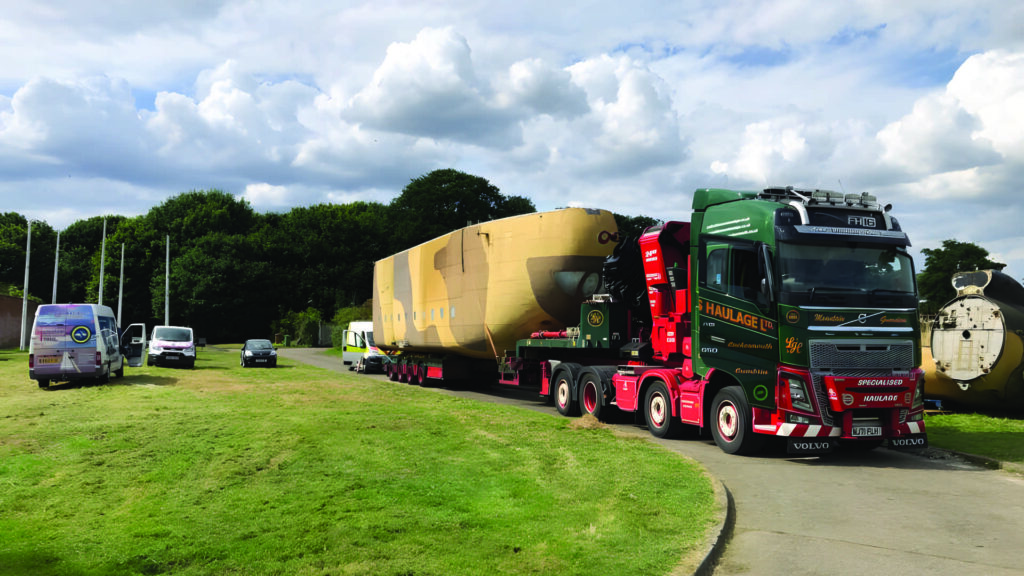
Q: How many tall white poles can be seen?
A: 5